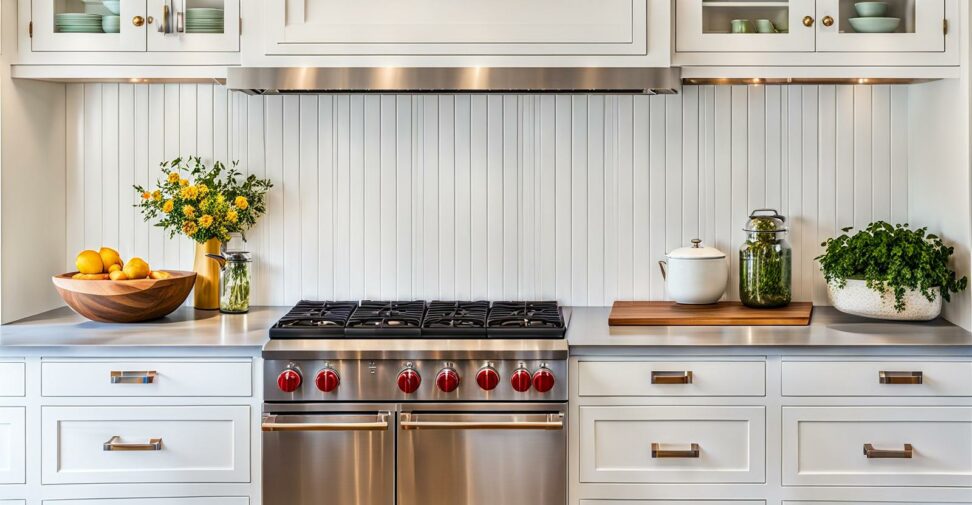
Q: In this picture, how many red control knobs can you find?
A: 7